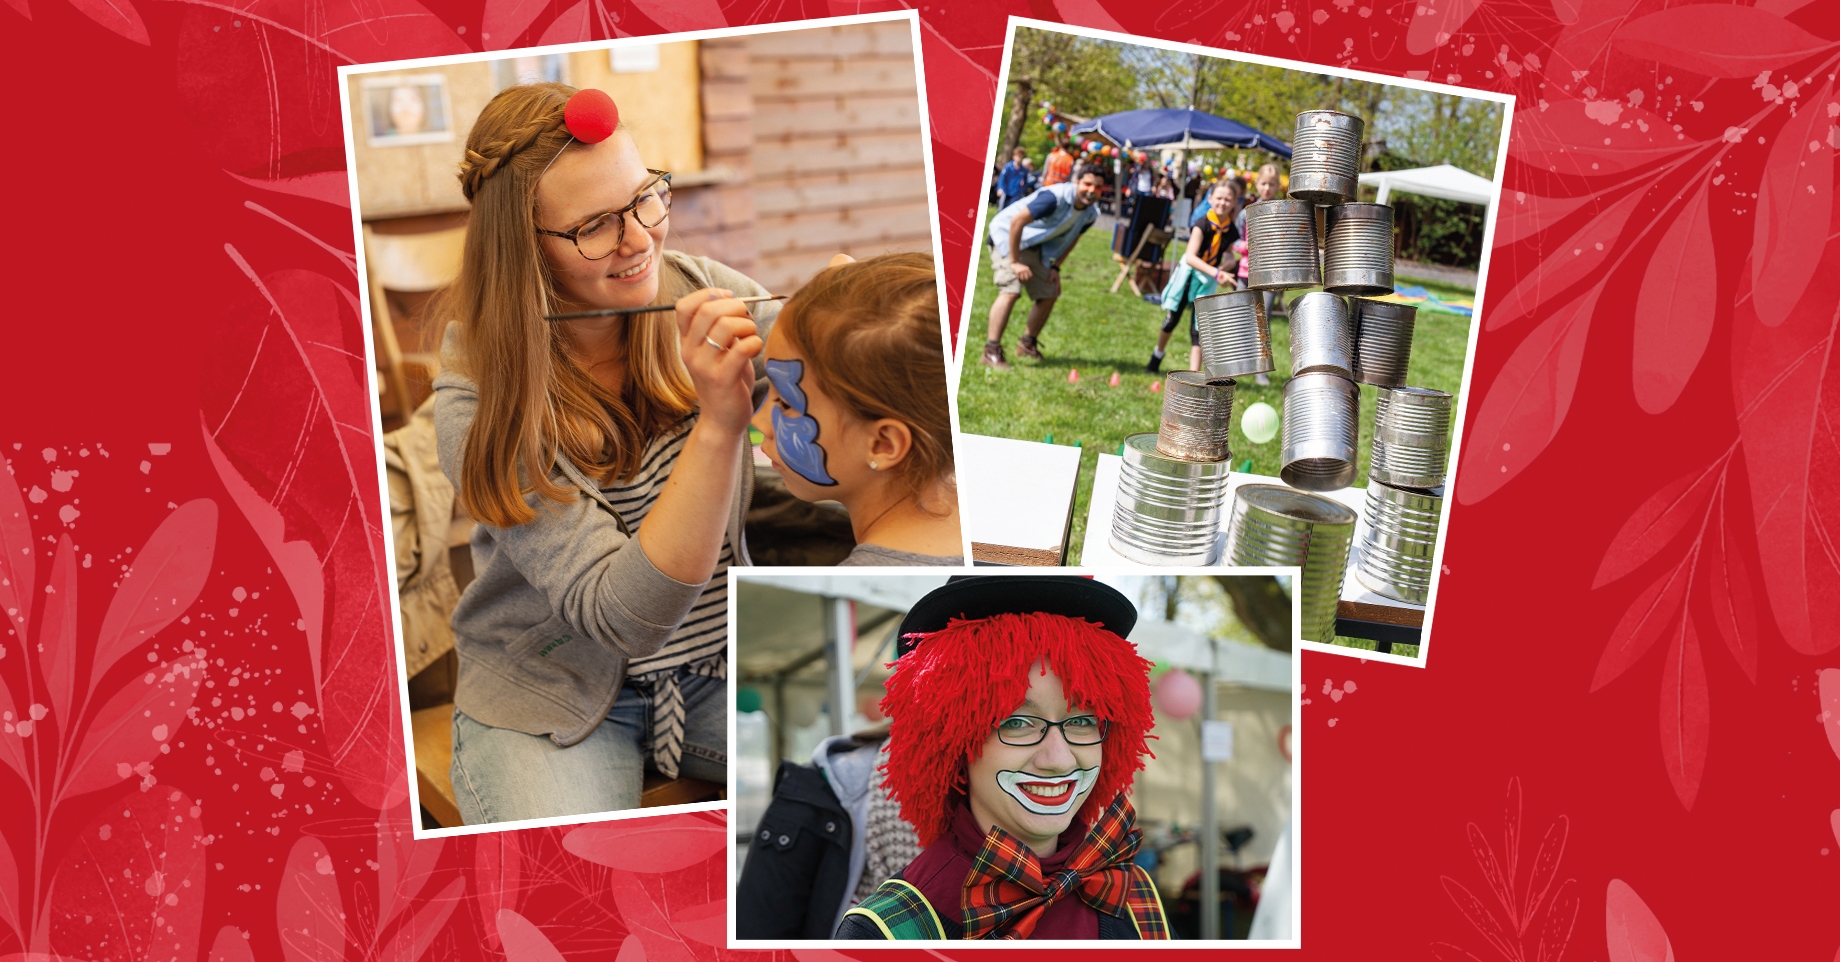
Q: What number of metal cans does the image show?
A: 12